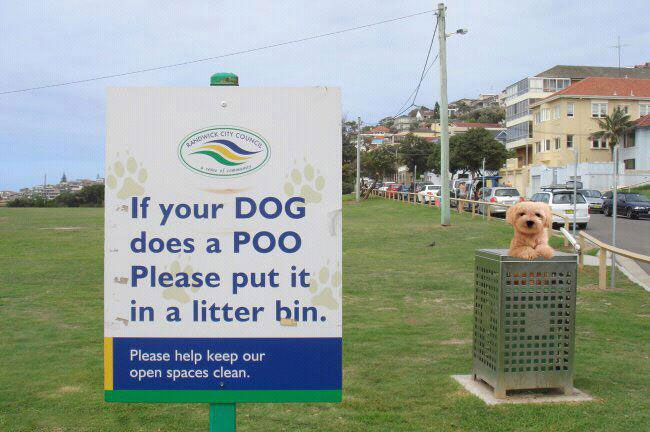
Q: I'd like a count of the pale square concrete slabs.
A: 1